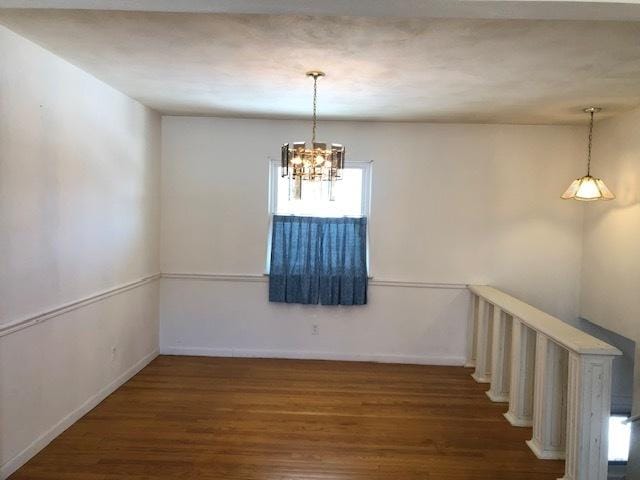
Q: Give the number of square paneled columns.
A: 6